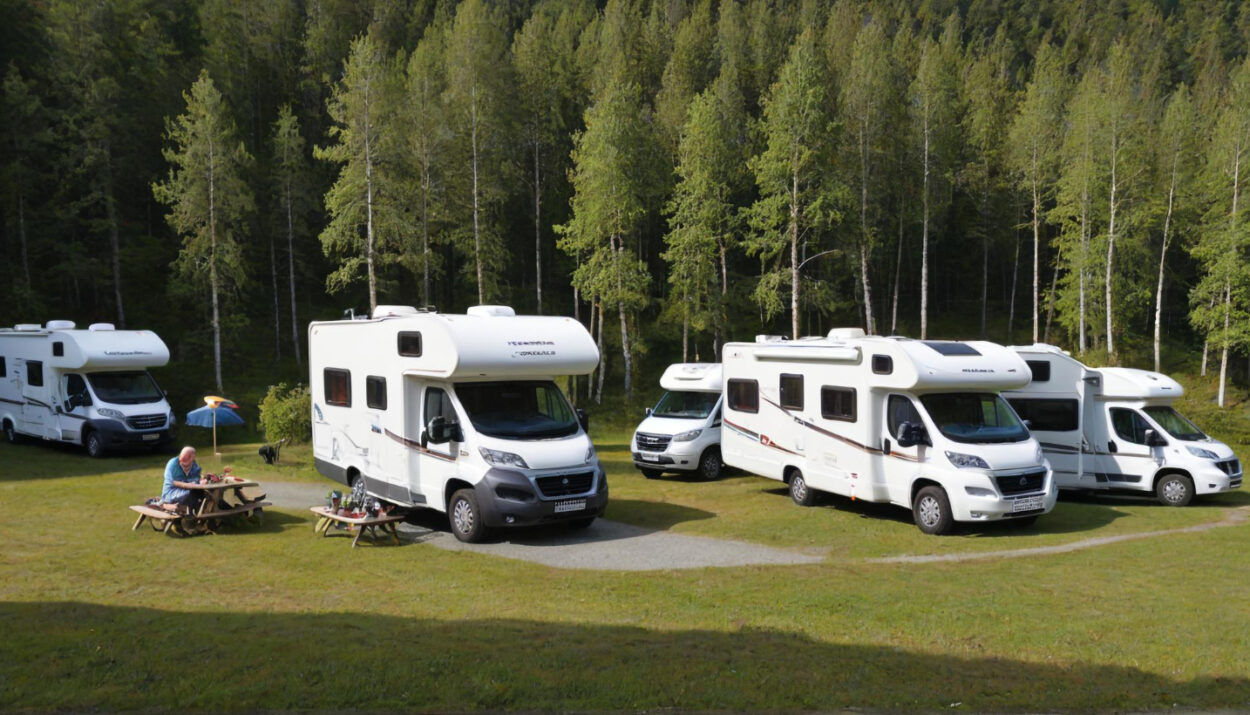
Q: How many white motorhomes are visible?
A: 5